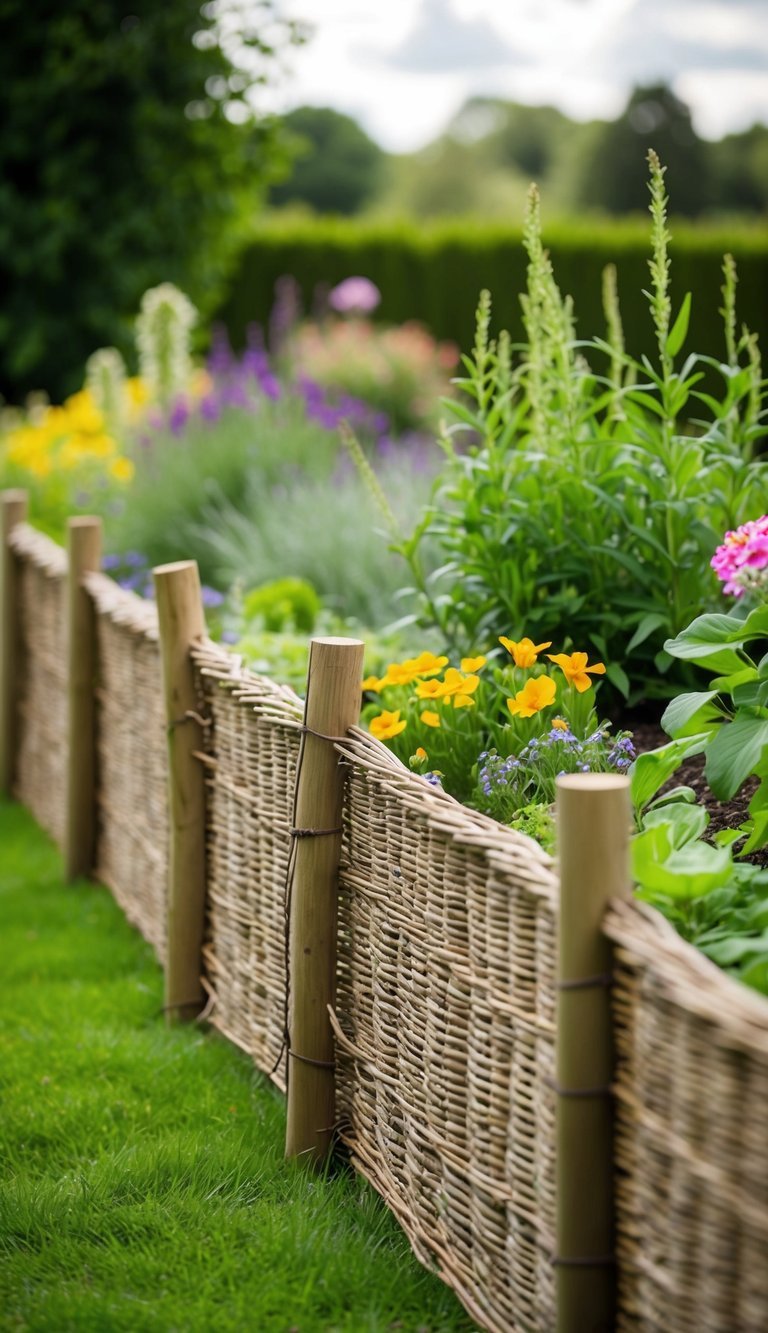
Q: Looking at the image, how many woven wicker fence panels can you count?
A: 5